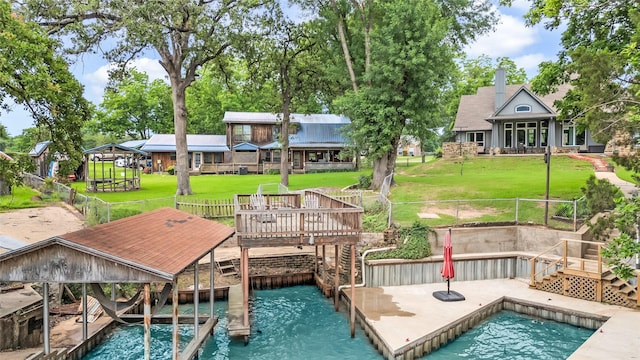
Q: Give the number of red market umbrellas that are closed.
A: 1